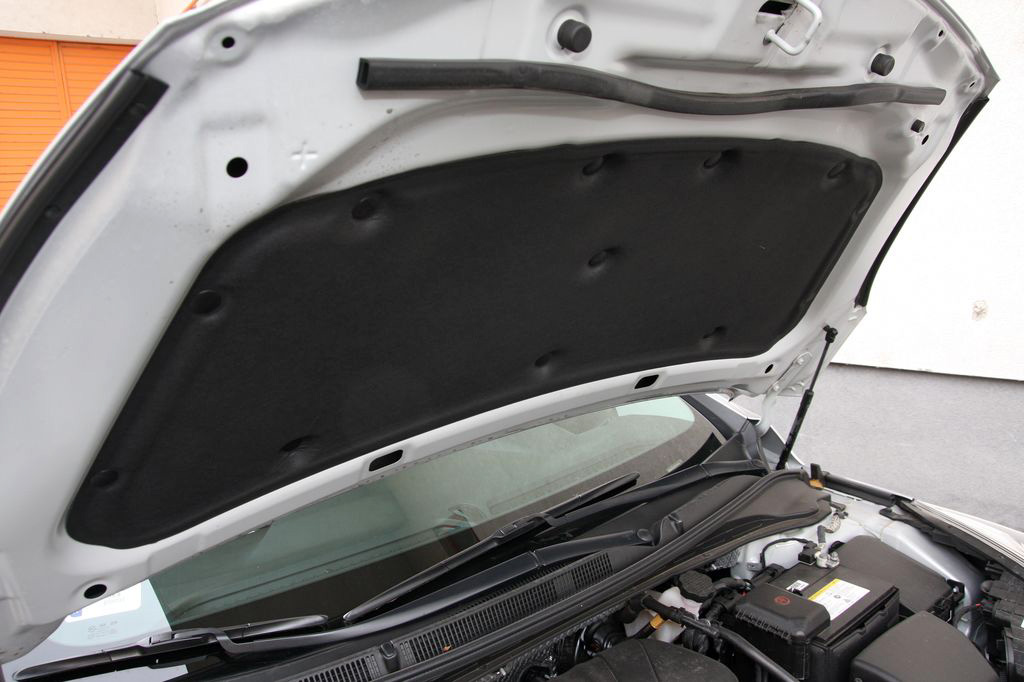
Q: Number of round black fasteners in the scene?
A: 10